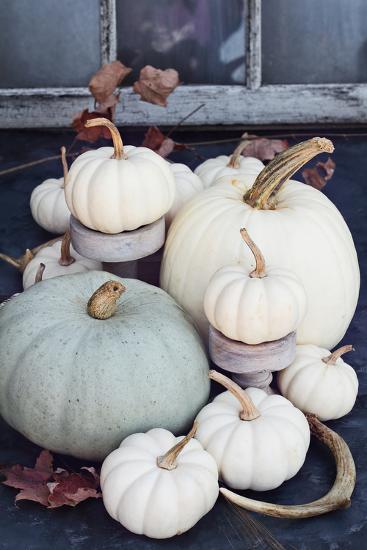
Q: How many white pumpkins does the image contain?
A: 10